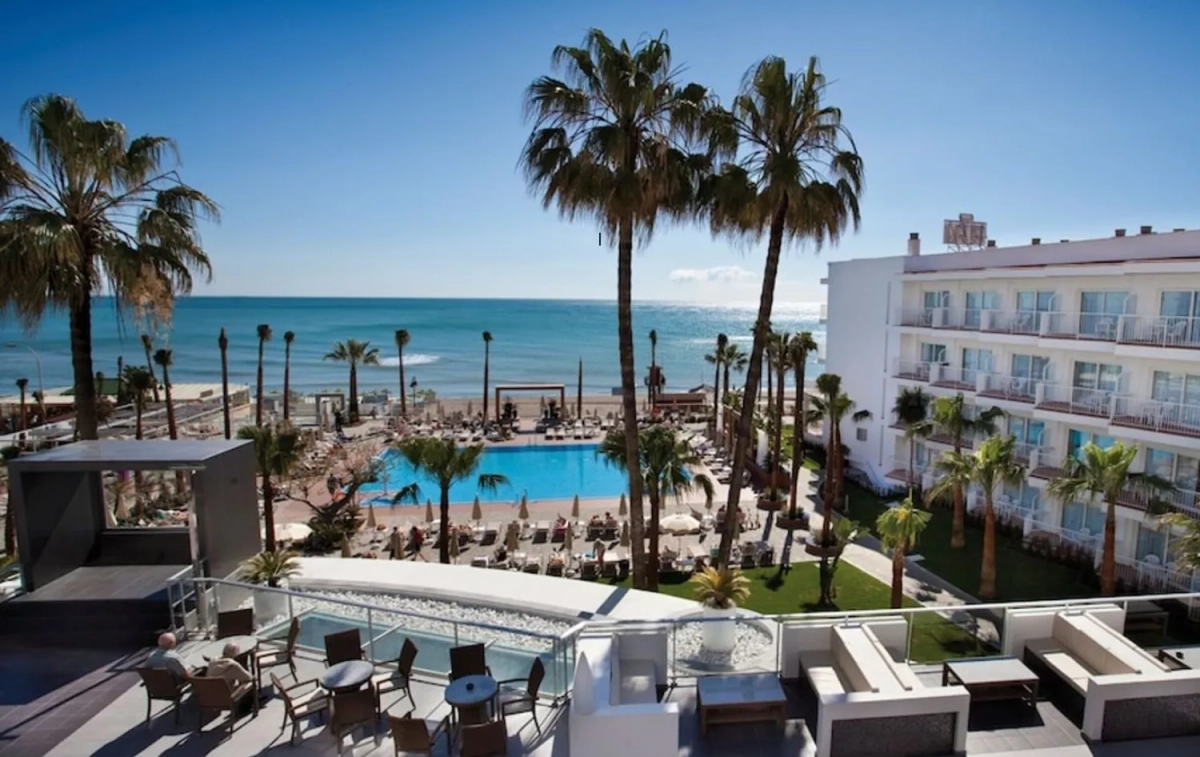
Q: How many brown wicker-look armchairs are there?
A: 12